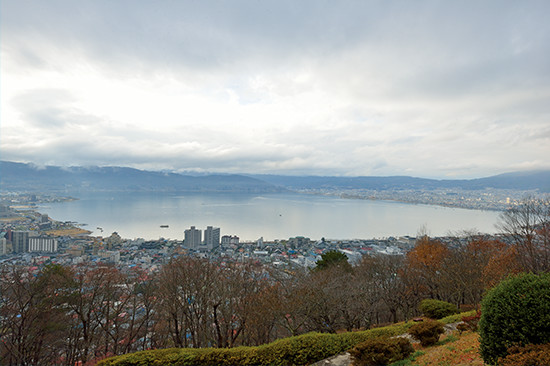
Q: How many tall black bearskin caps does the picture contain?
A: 0